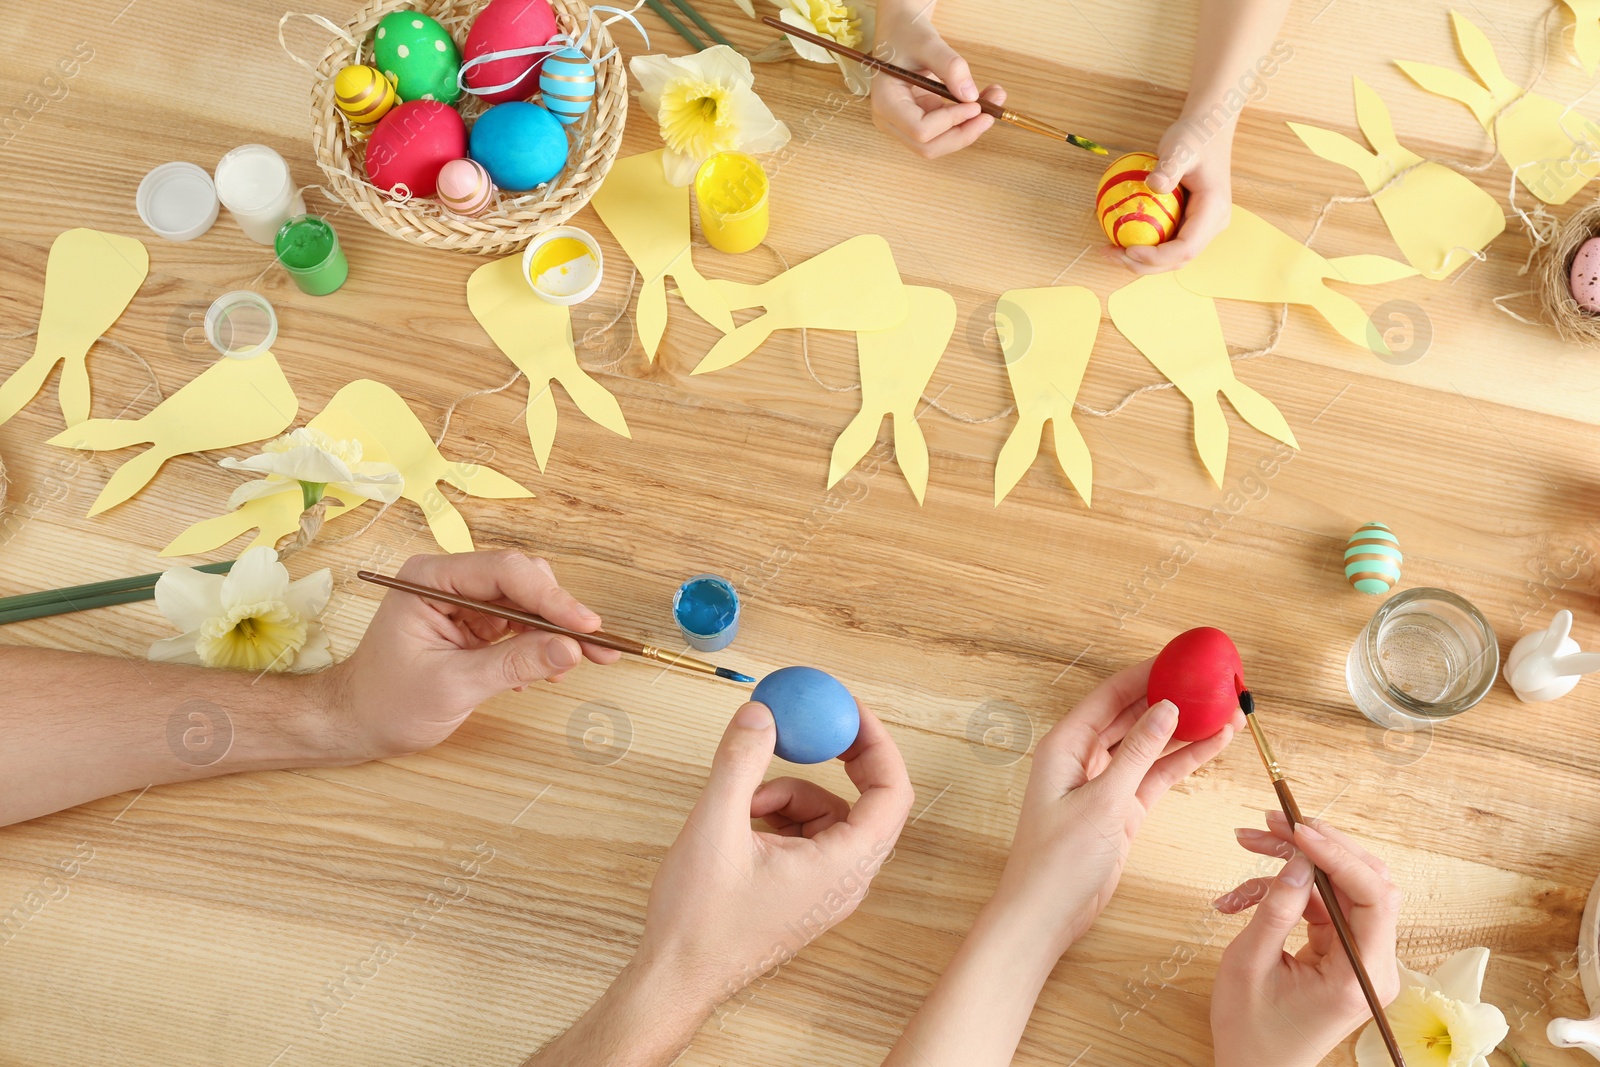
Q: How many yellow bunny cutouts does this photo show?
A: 14